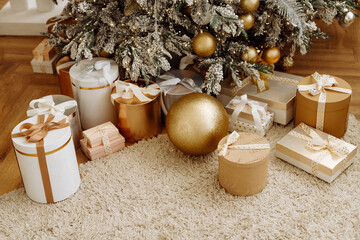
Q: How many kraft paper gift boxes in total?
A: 2